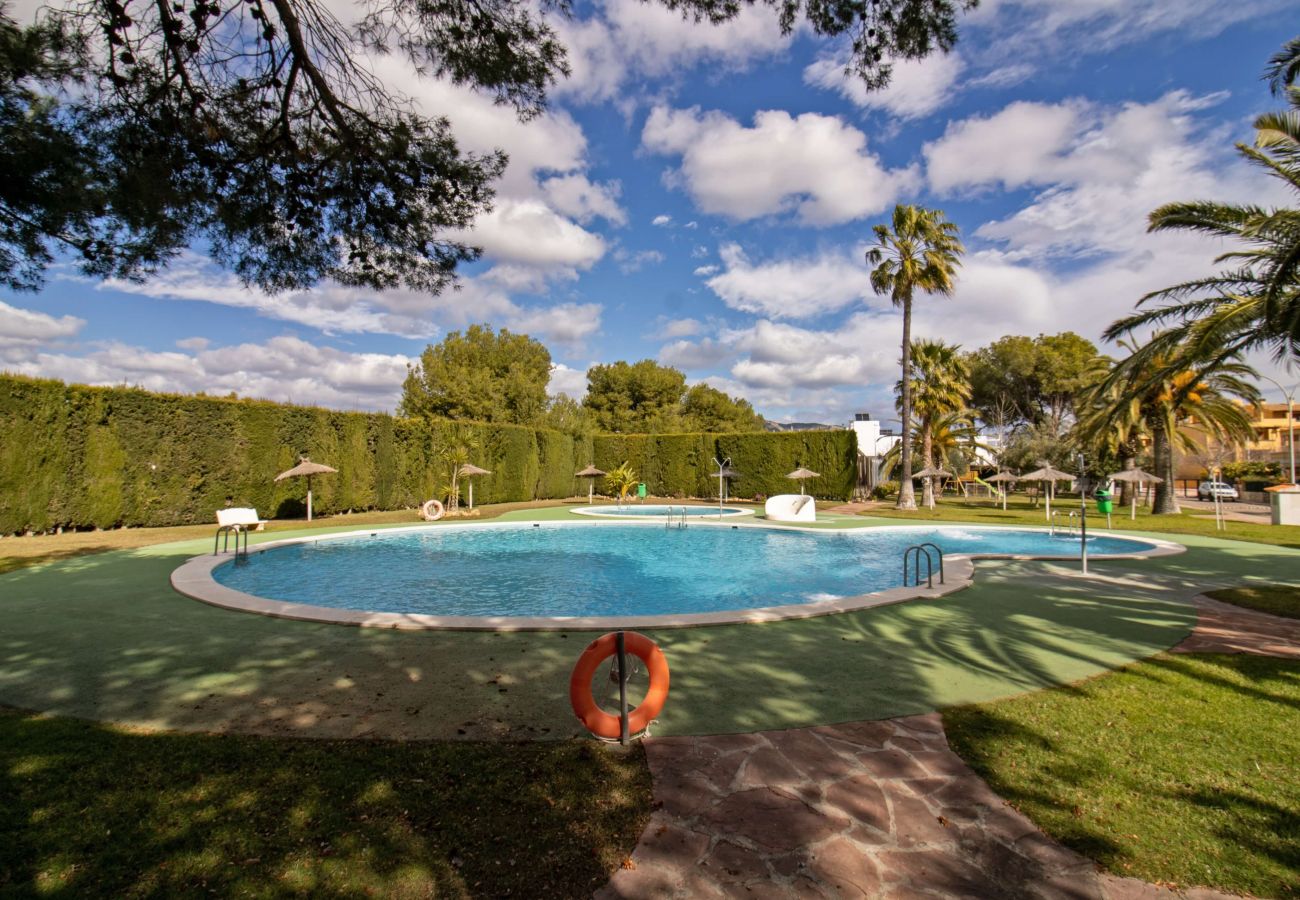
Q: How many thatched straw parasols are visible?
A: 9